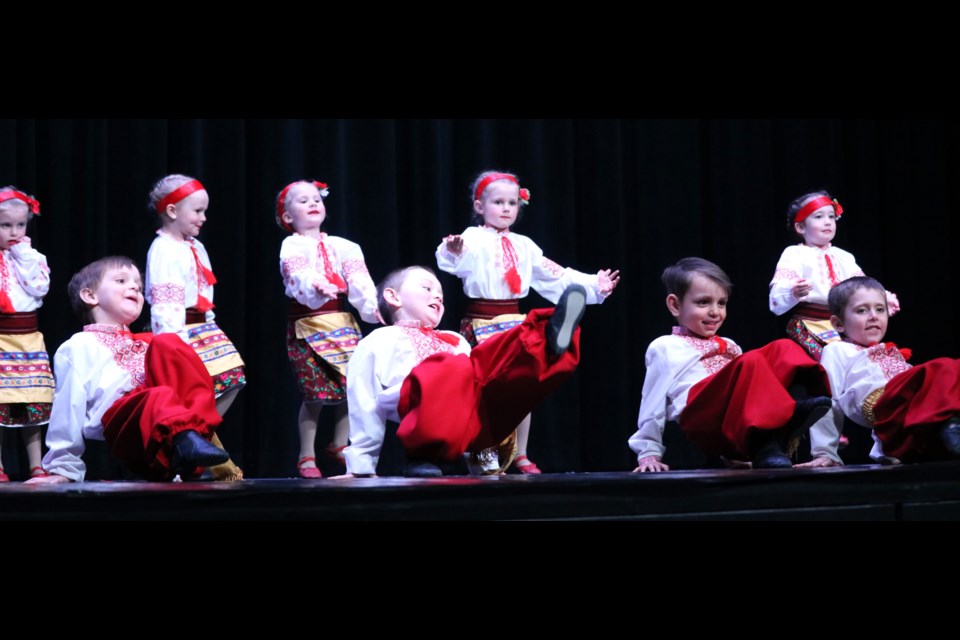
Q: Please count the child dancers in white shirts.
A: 9